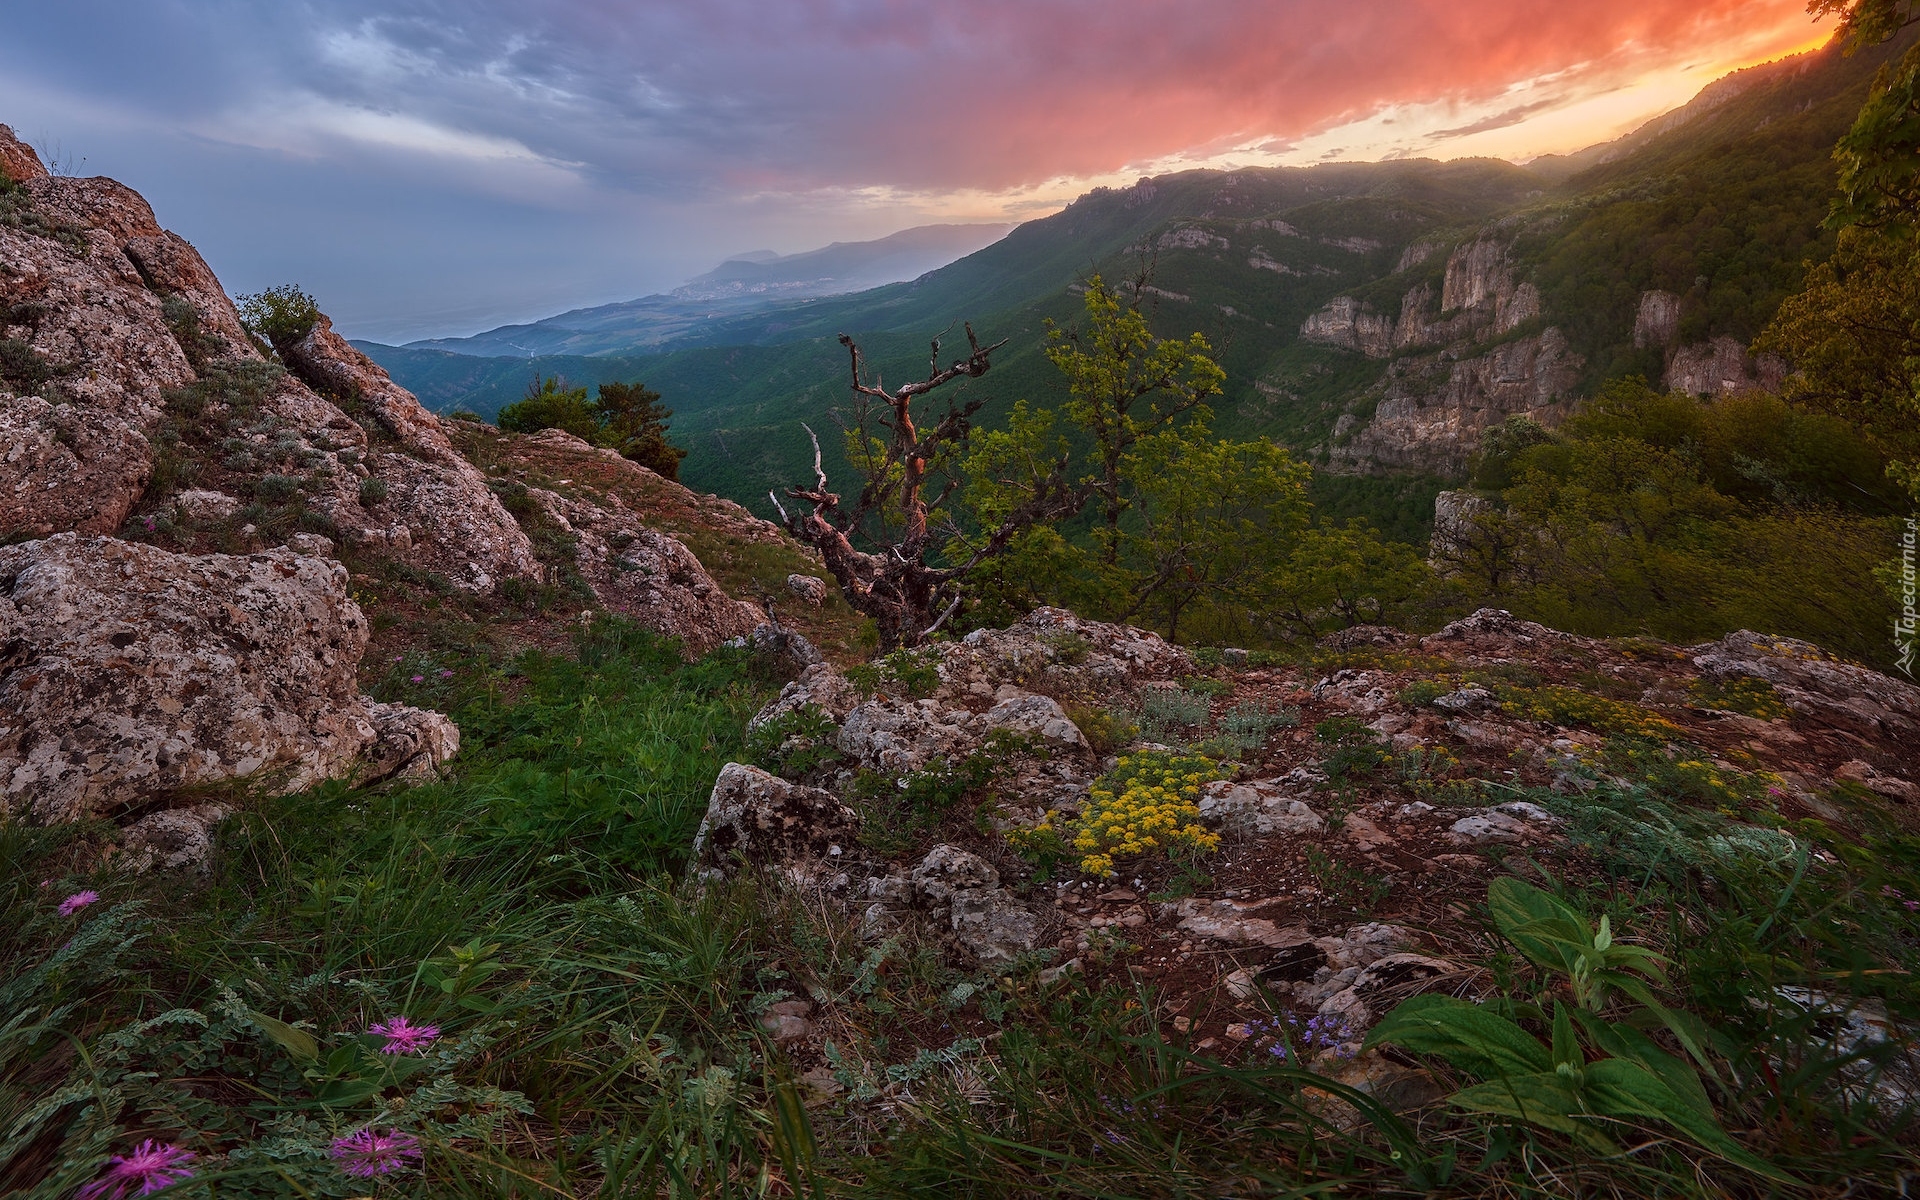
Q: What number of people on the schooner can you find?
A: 0